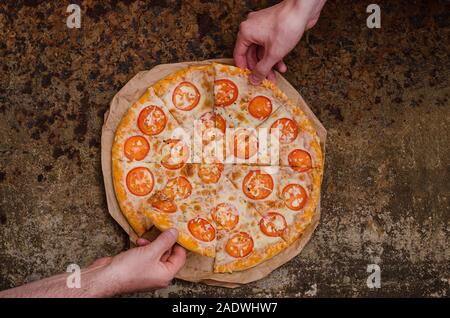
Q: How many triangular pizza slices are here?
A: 8